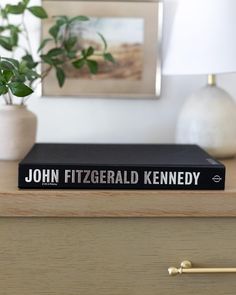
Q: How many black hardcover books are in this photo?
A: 1